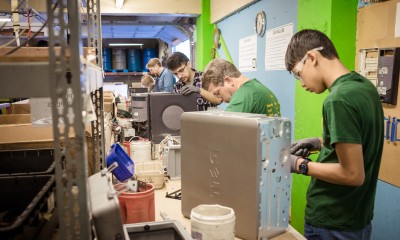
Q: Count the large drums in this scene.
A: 4